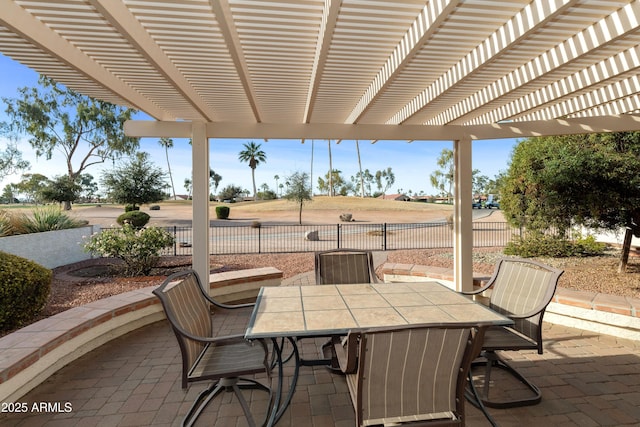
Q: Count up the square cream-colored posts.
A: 2